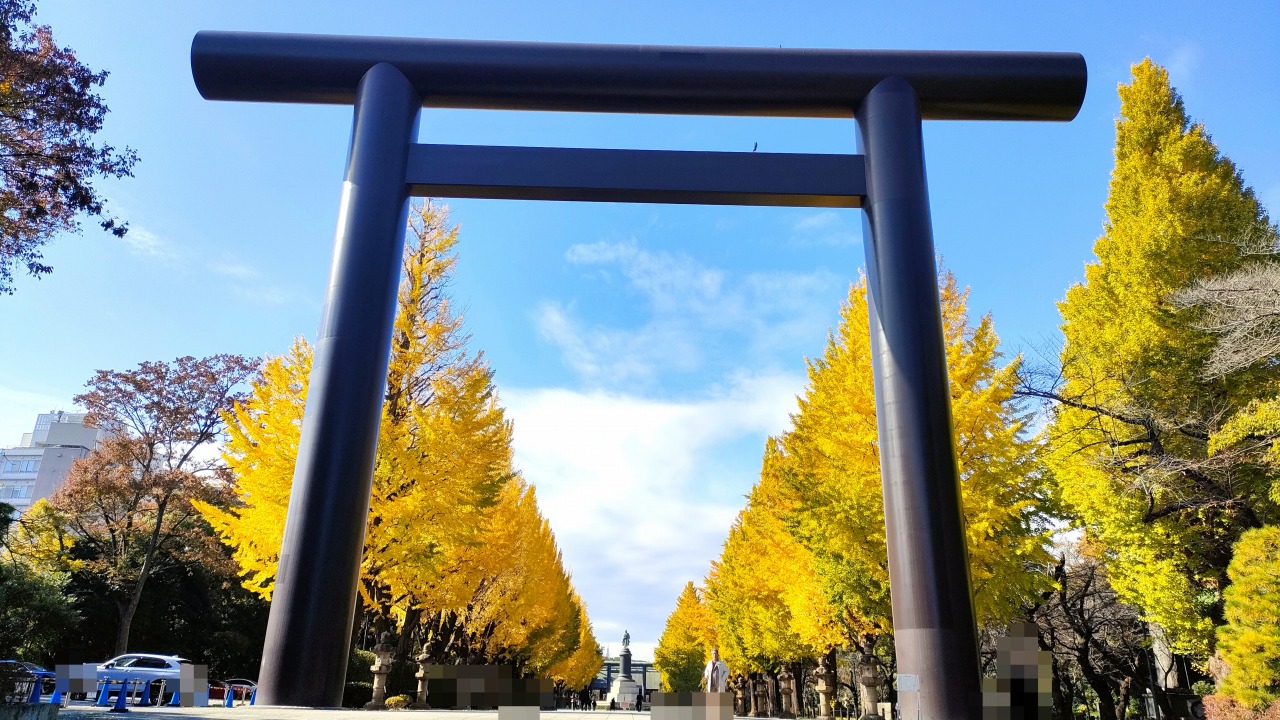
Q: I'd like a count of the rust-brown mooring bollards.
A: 0